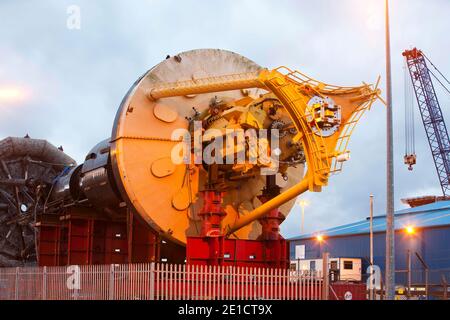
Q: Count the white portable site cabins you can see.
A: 1